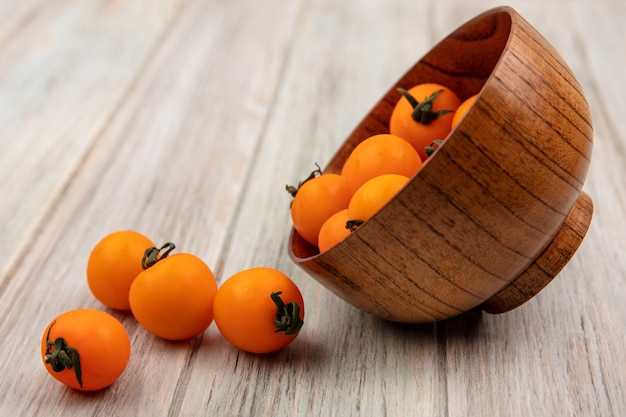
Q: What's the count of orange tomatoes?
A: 10